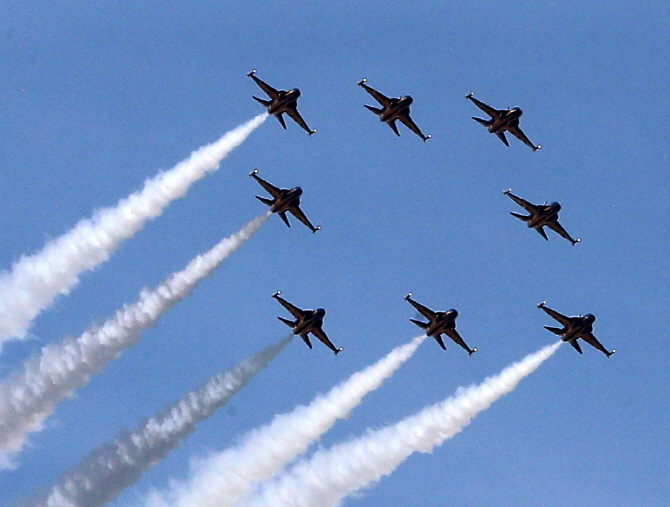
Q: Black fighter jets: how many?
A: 8